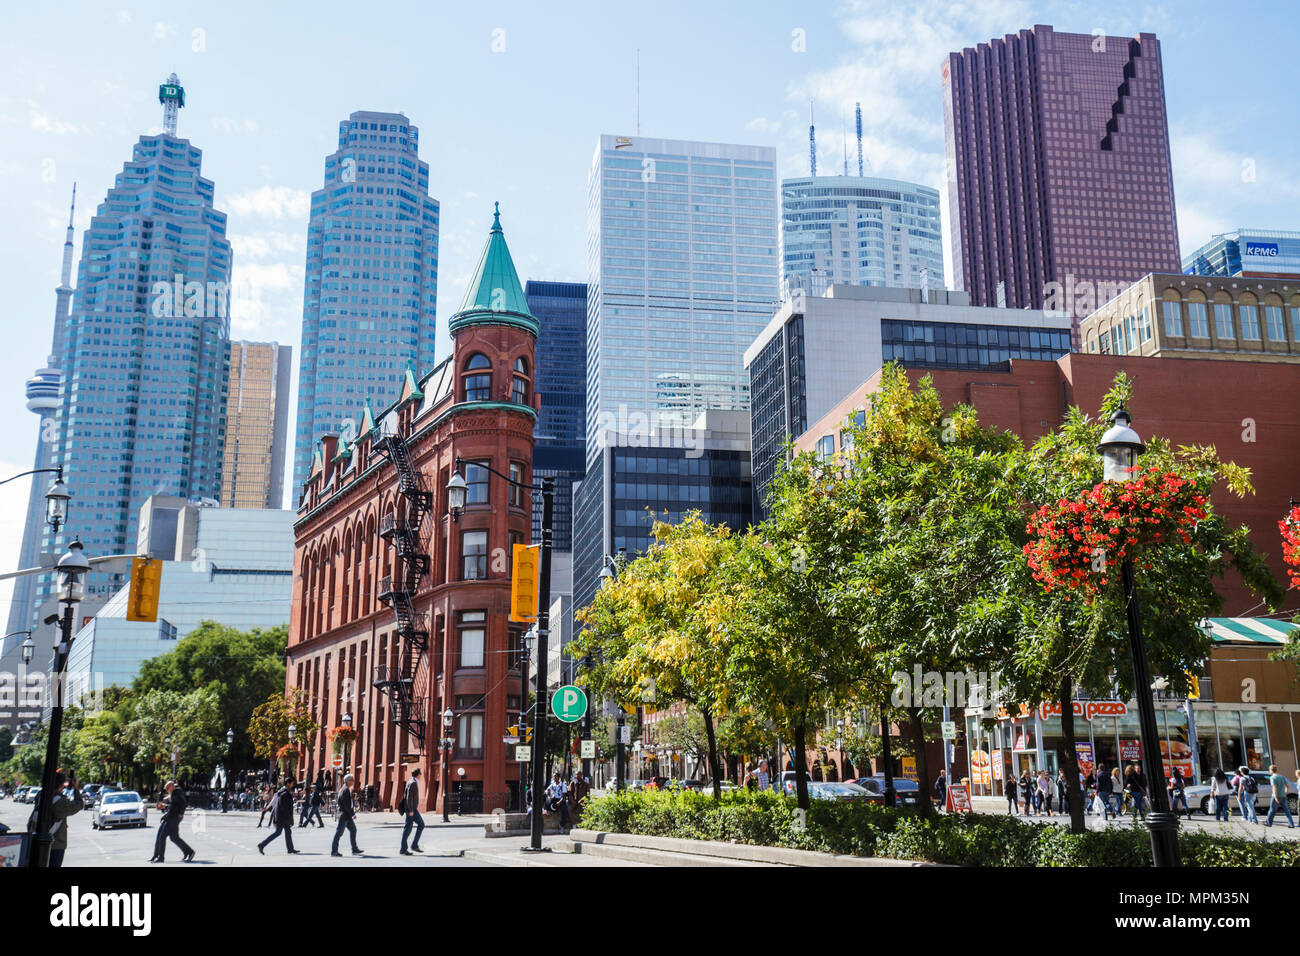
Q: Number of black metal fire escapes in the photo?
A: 1